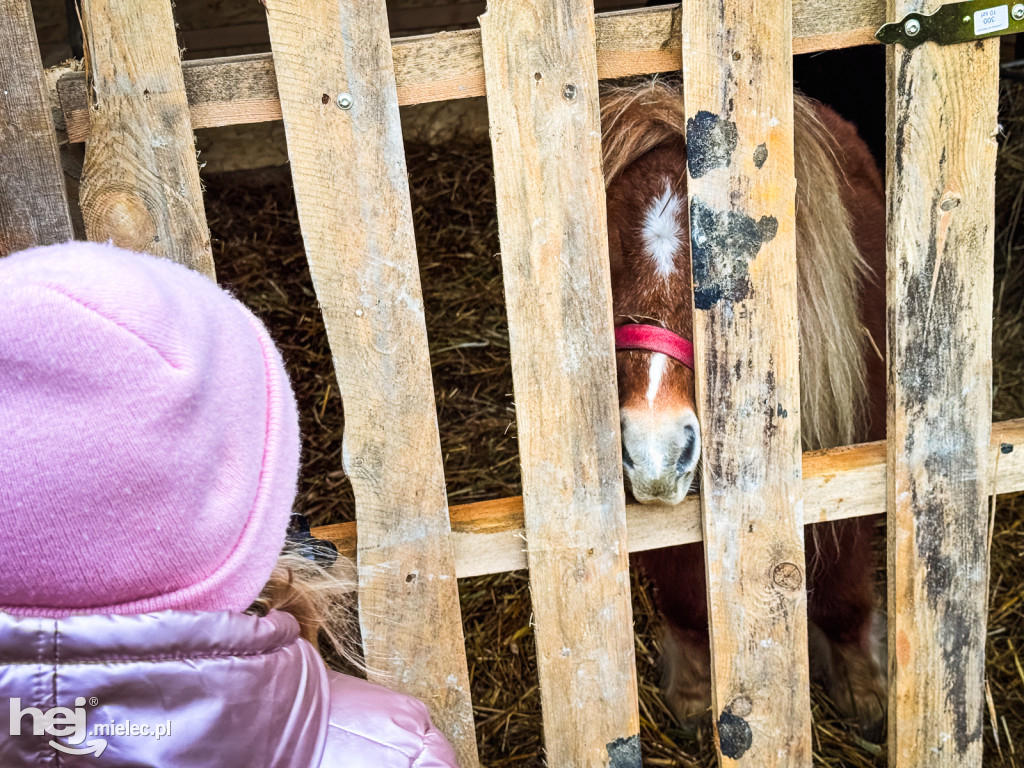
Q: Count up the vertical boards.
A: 6